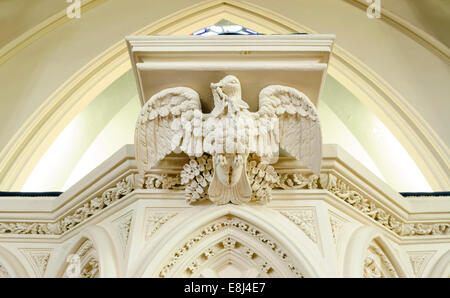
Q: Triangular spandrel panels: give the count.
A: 6